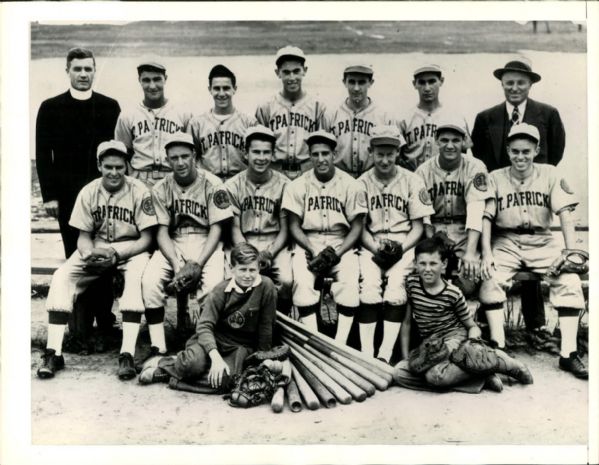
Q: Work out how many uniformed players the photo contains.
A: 12